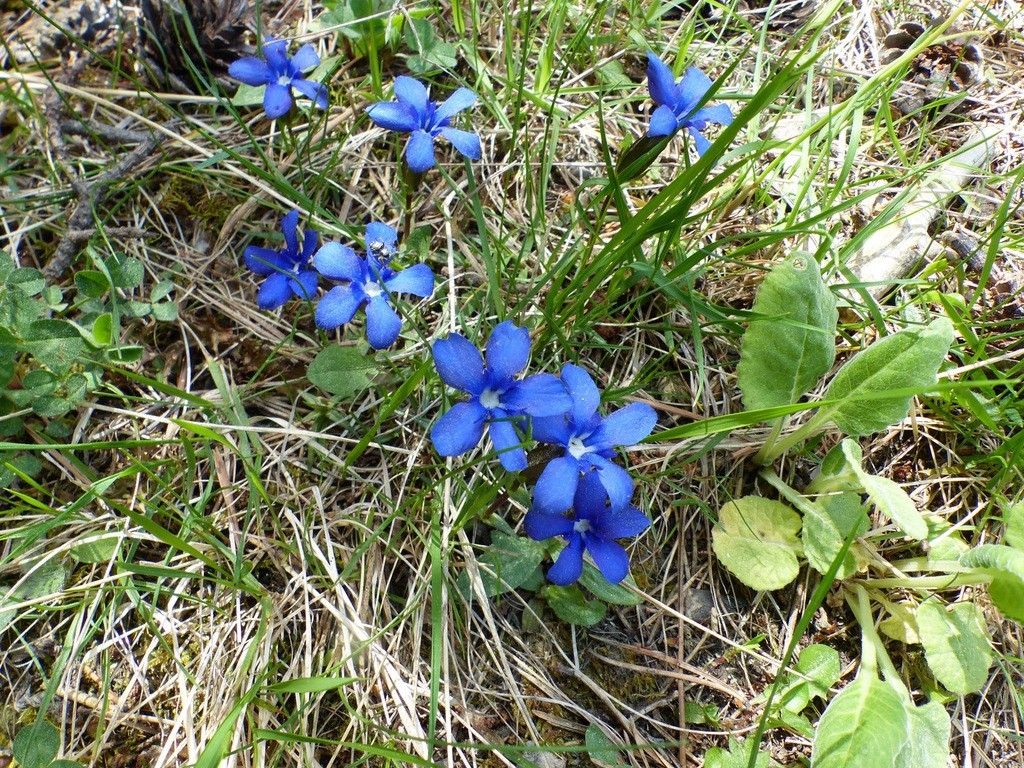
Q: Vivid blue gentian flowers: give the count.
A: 8